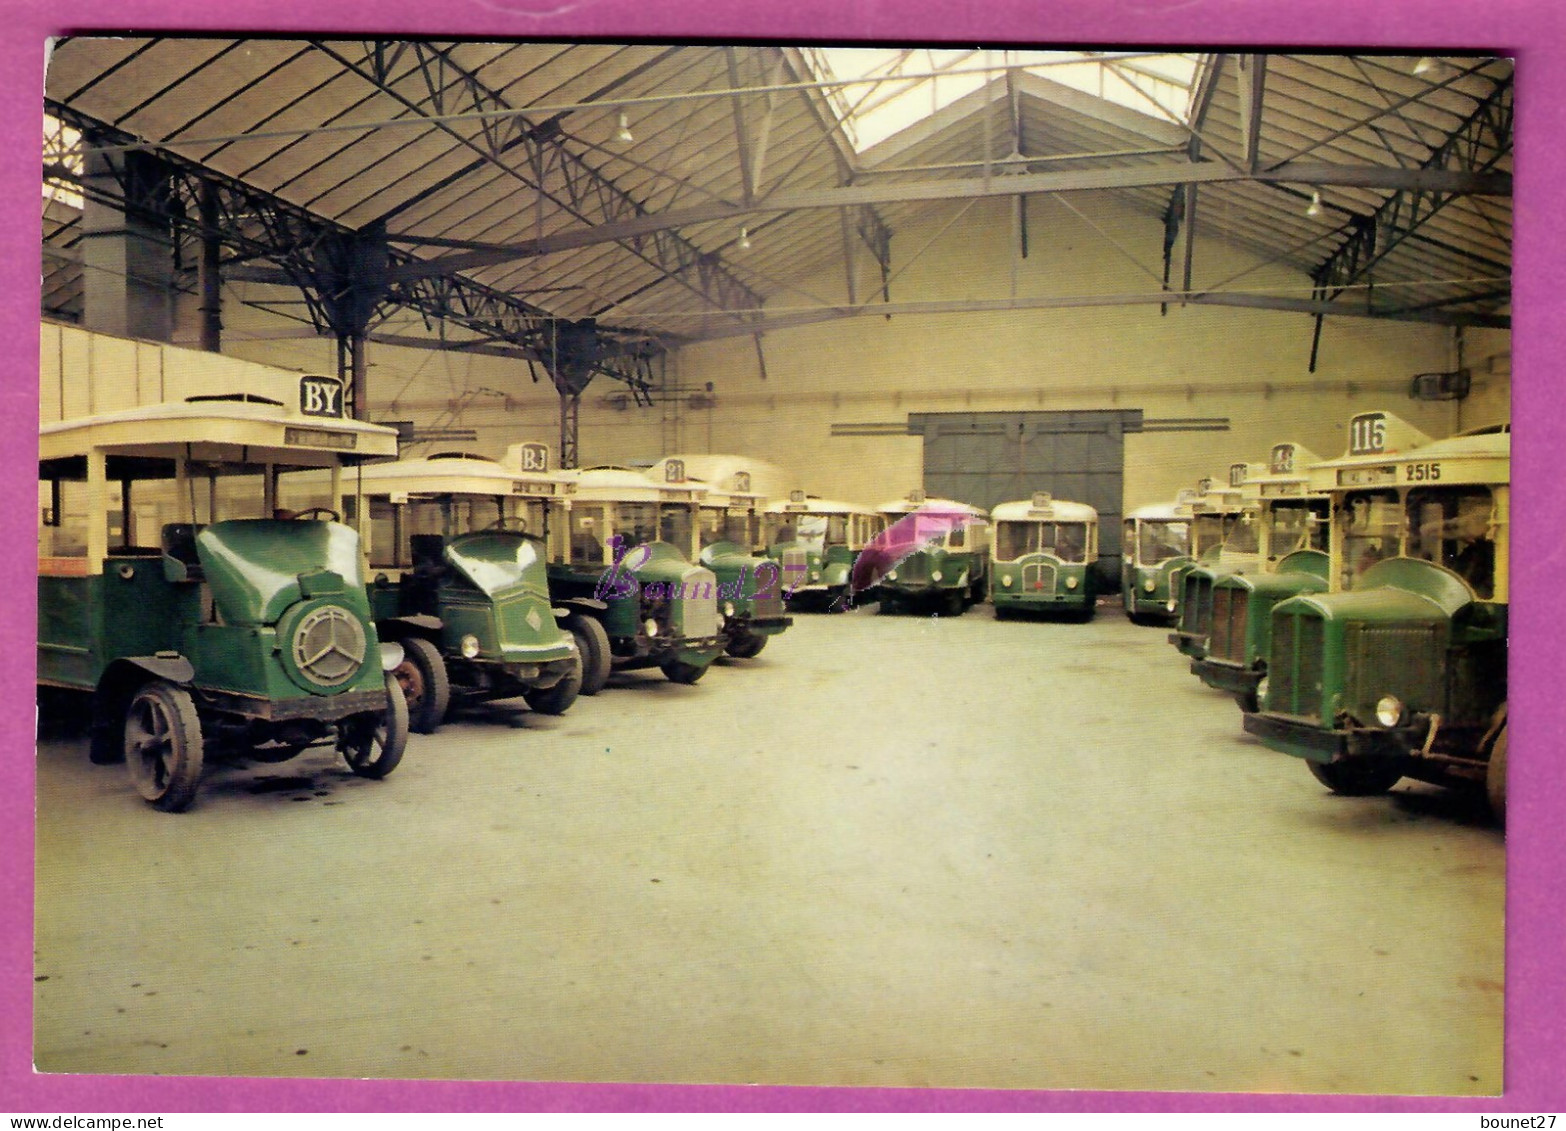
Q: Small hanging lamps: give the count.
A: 4